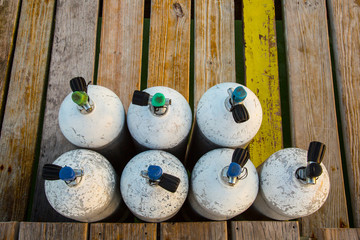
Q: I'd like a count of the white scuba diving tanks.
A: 7